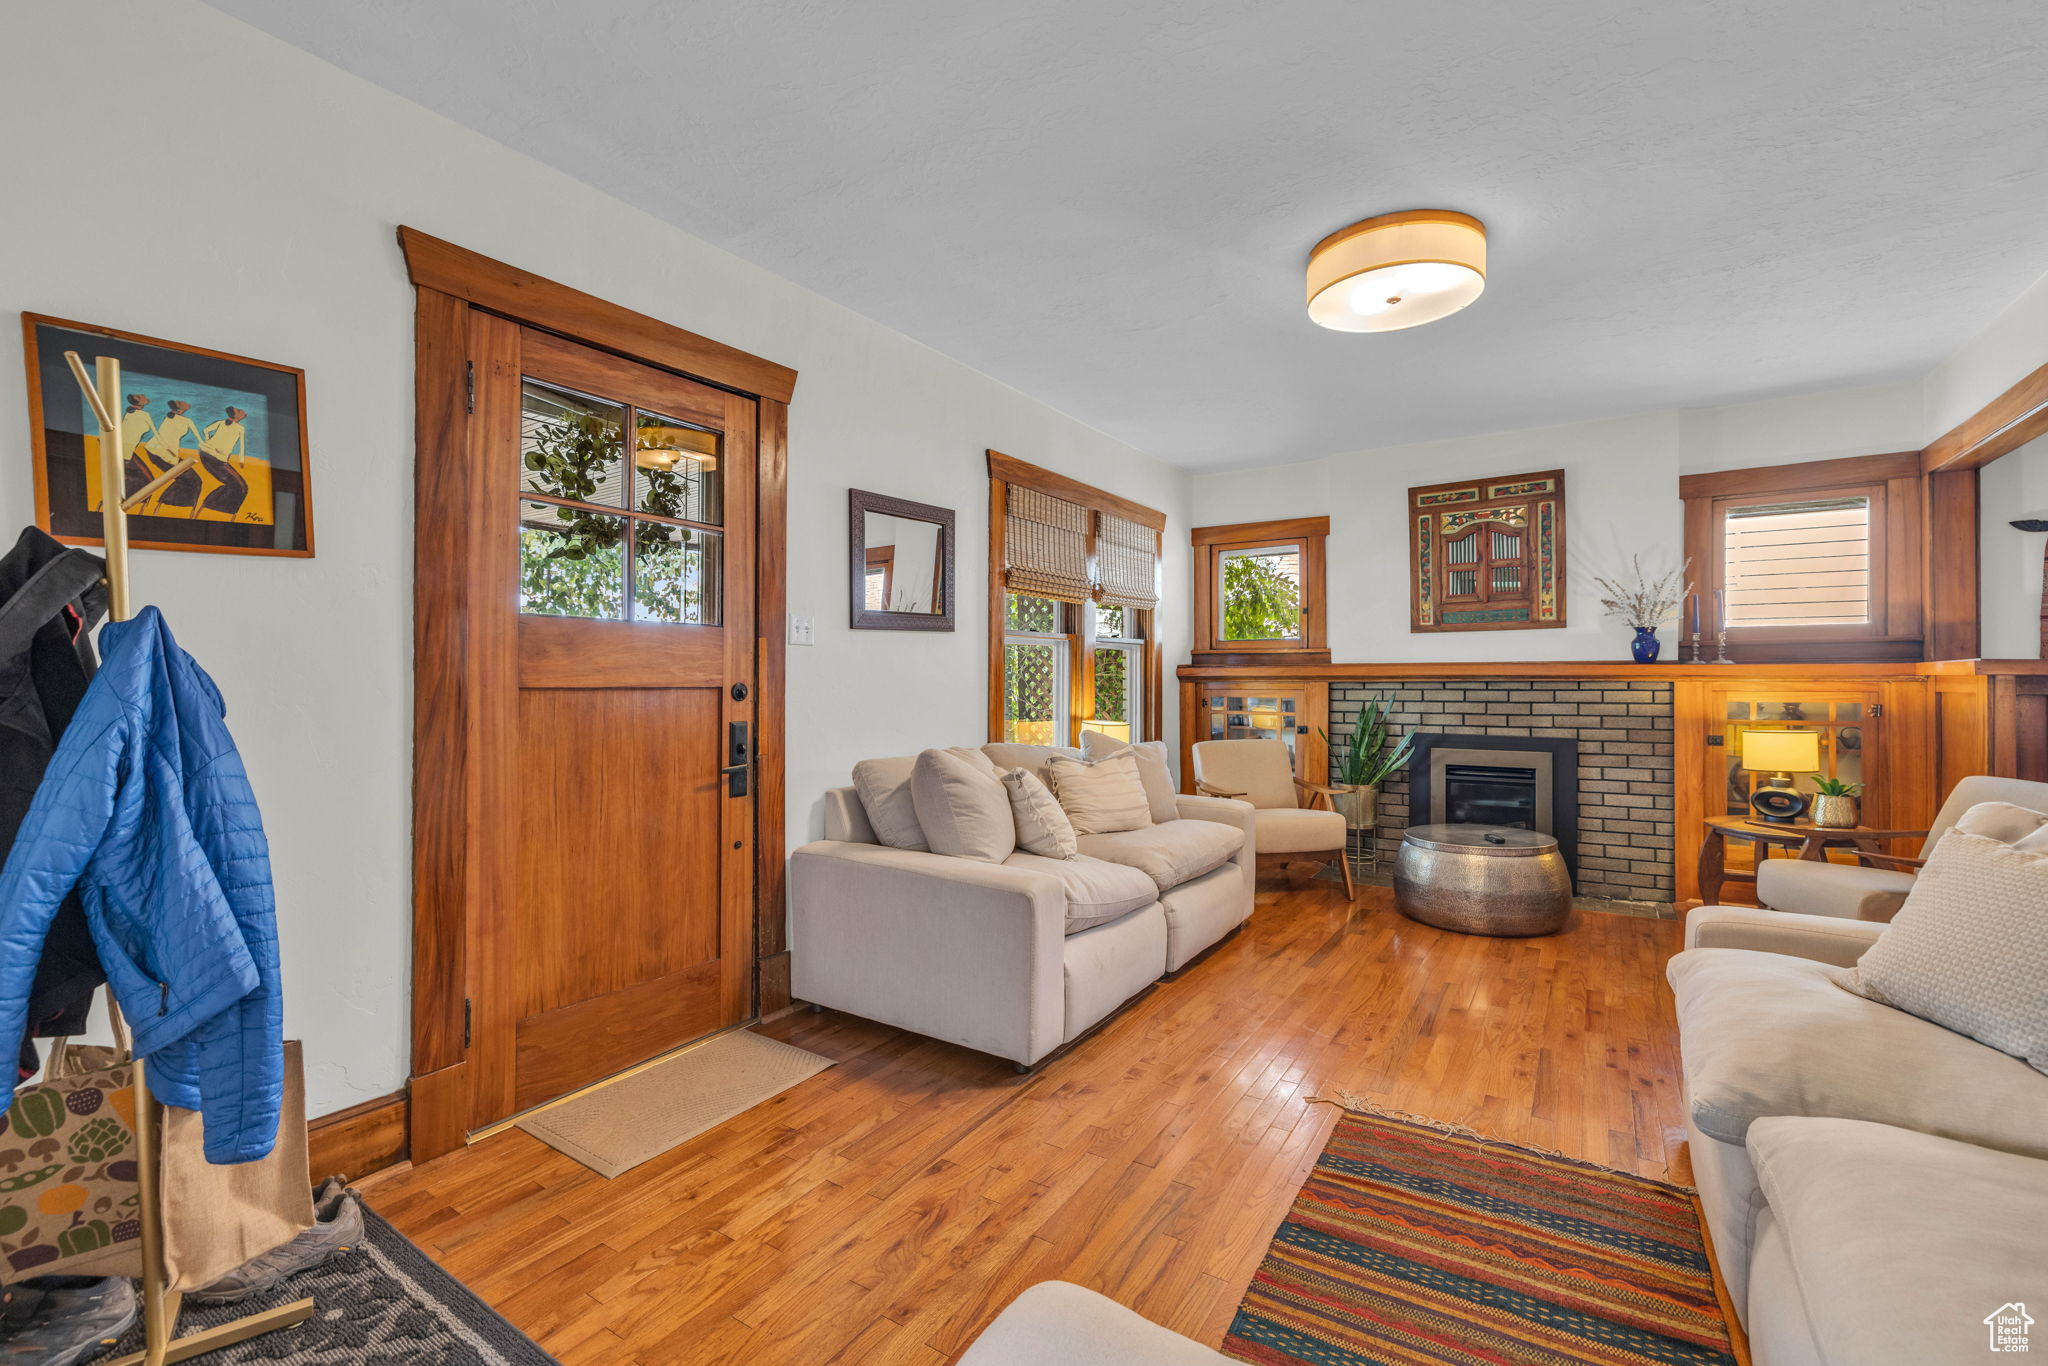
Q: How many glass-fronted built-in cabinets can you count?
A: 2